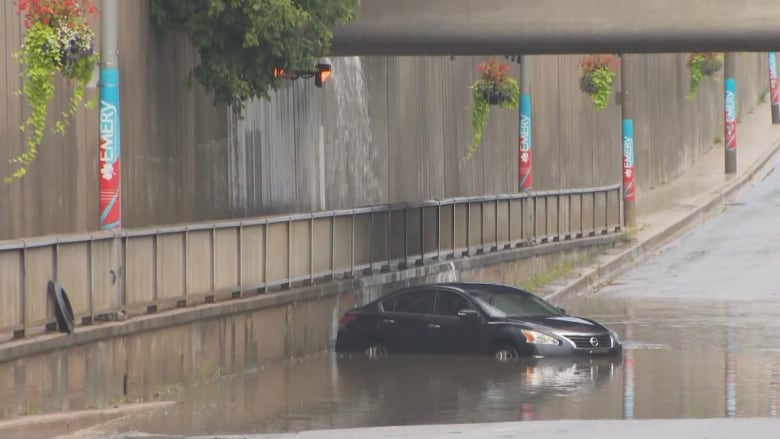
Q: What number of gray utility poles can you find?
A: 5